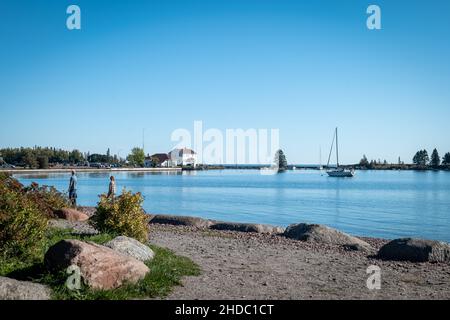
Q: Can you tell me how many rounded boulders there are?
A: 8